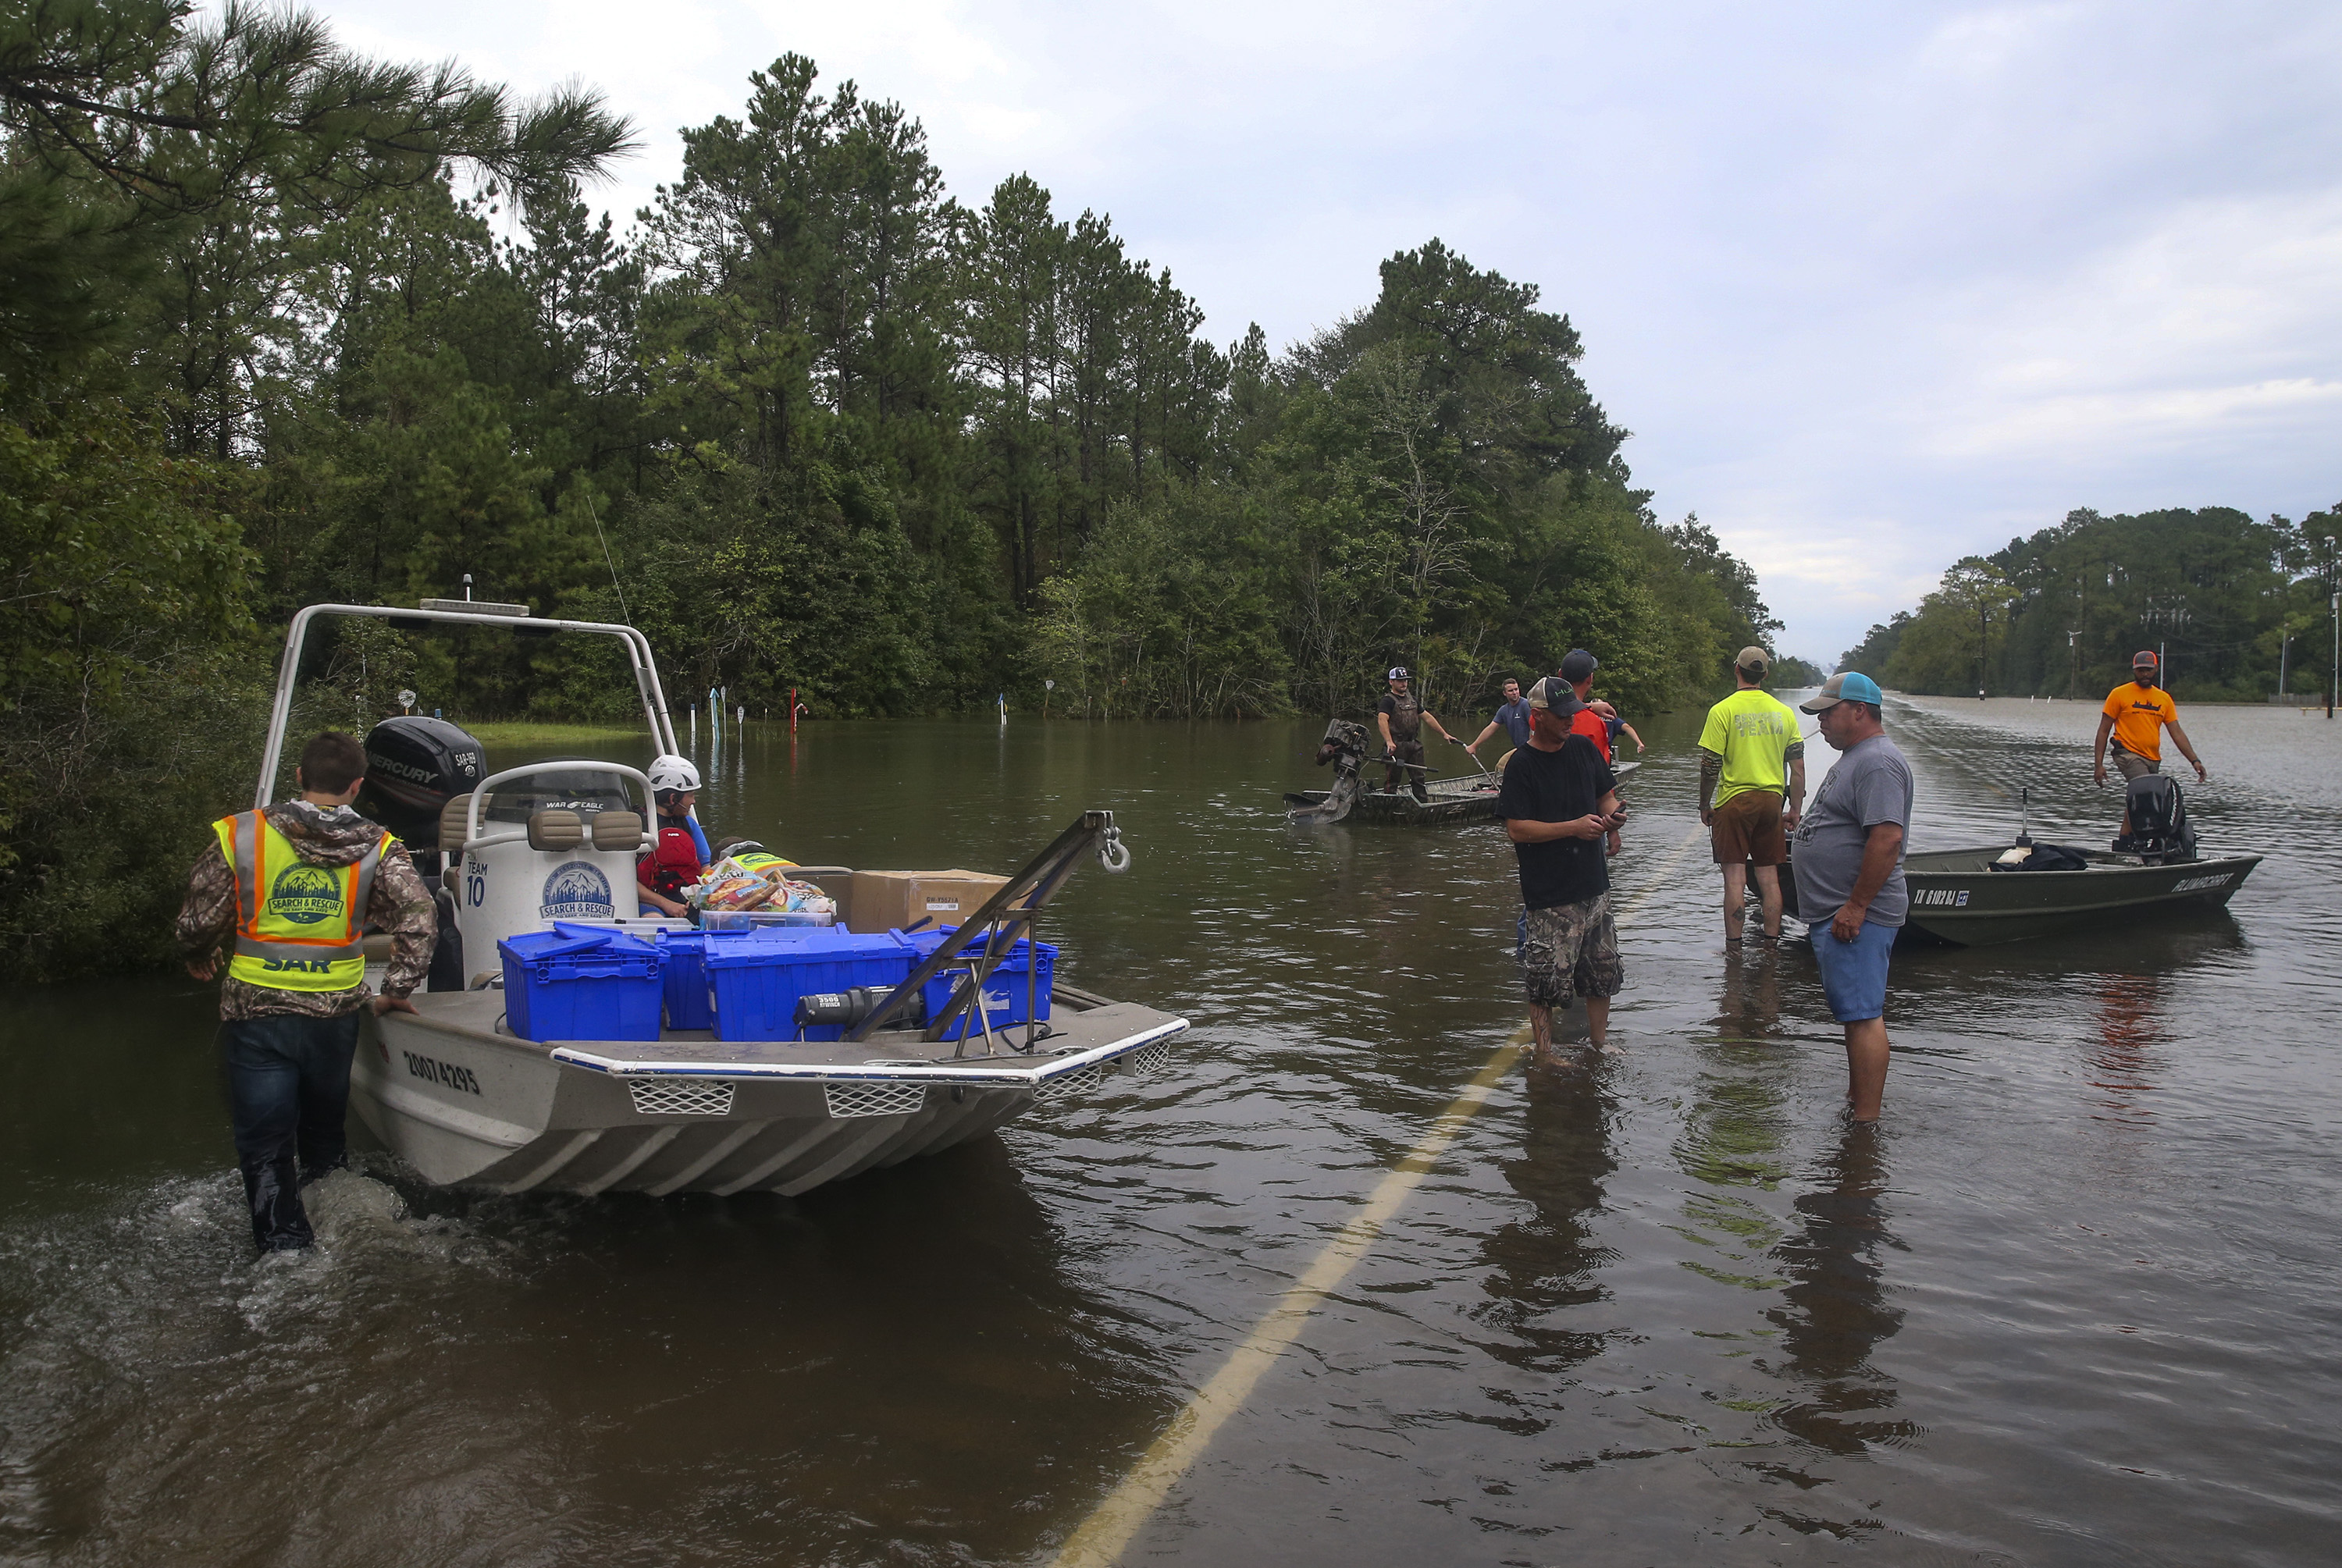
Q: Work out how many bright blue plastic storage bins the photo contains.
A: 4